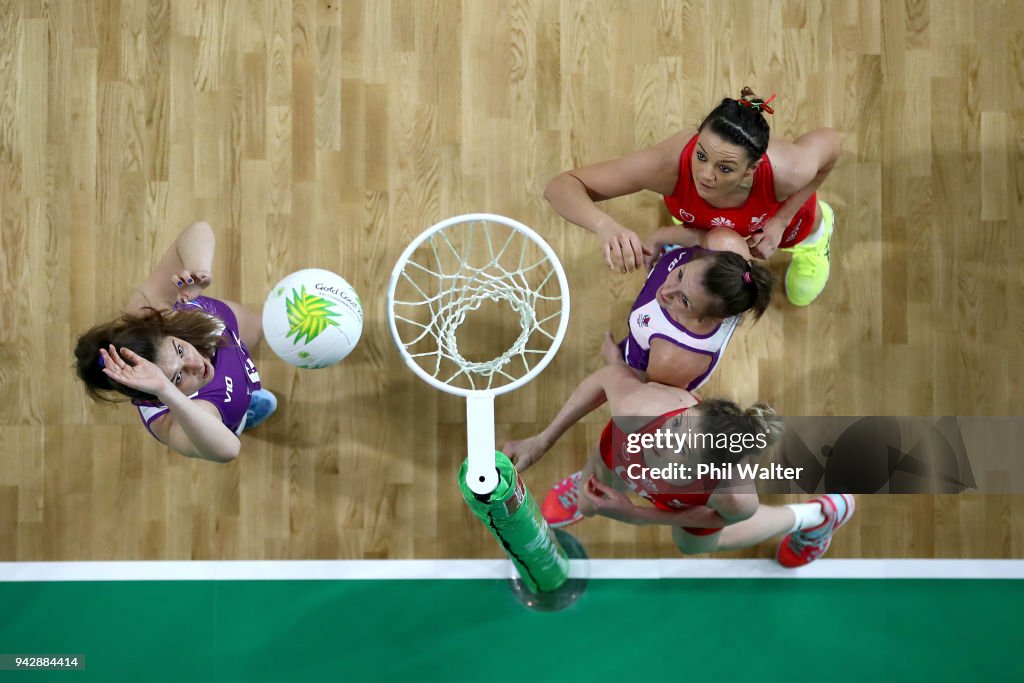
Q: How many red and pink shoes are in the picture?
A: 2